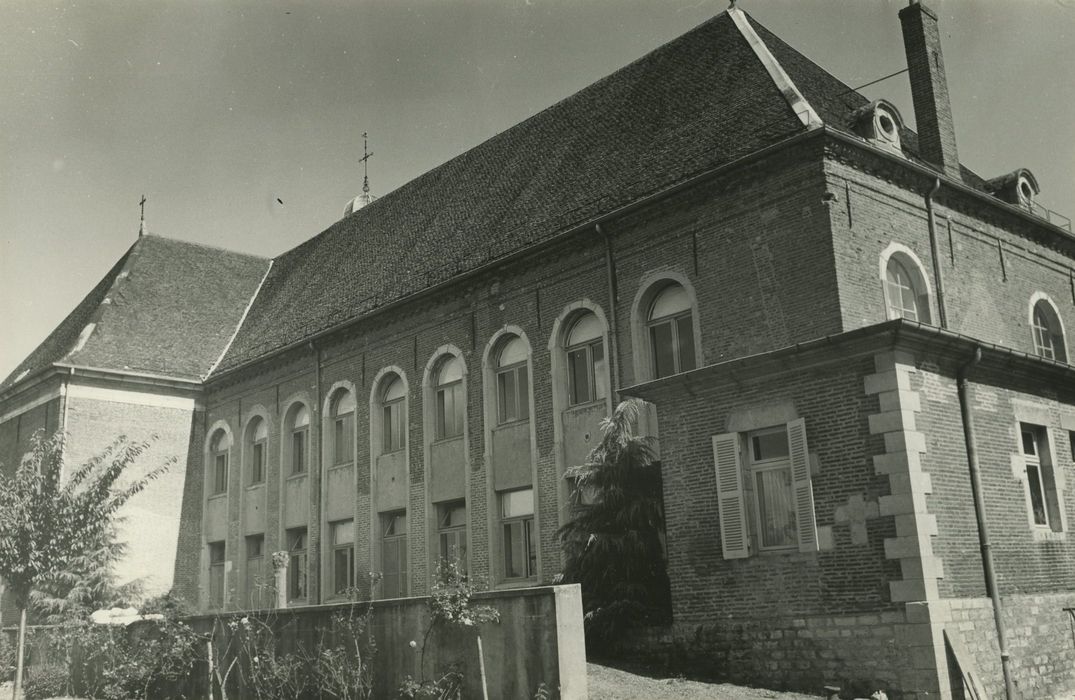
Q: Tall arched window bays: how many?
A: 9